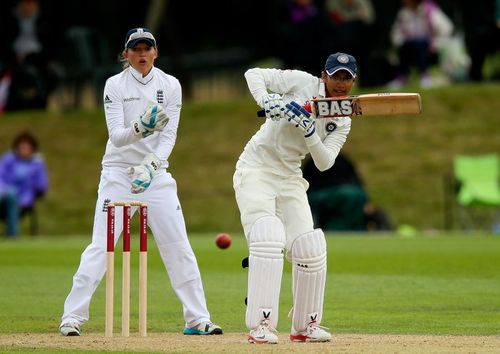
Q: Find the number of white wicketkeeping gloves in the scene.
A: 2